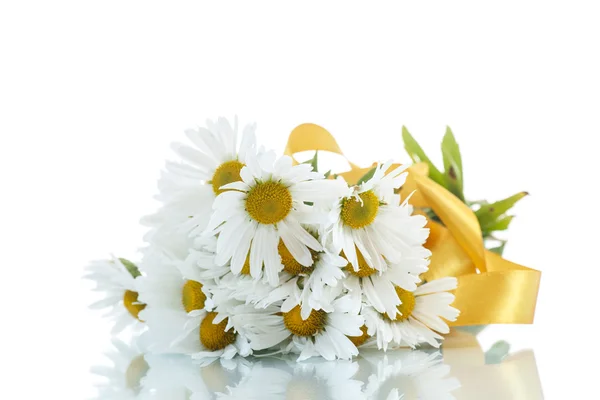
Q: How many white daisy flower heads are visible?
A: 12